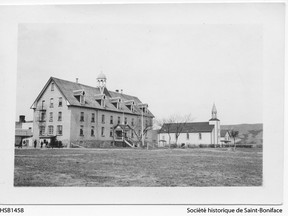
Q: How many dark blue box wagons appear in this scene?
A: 0